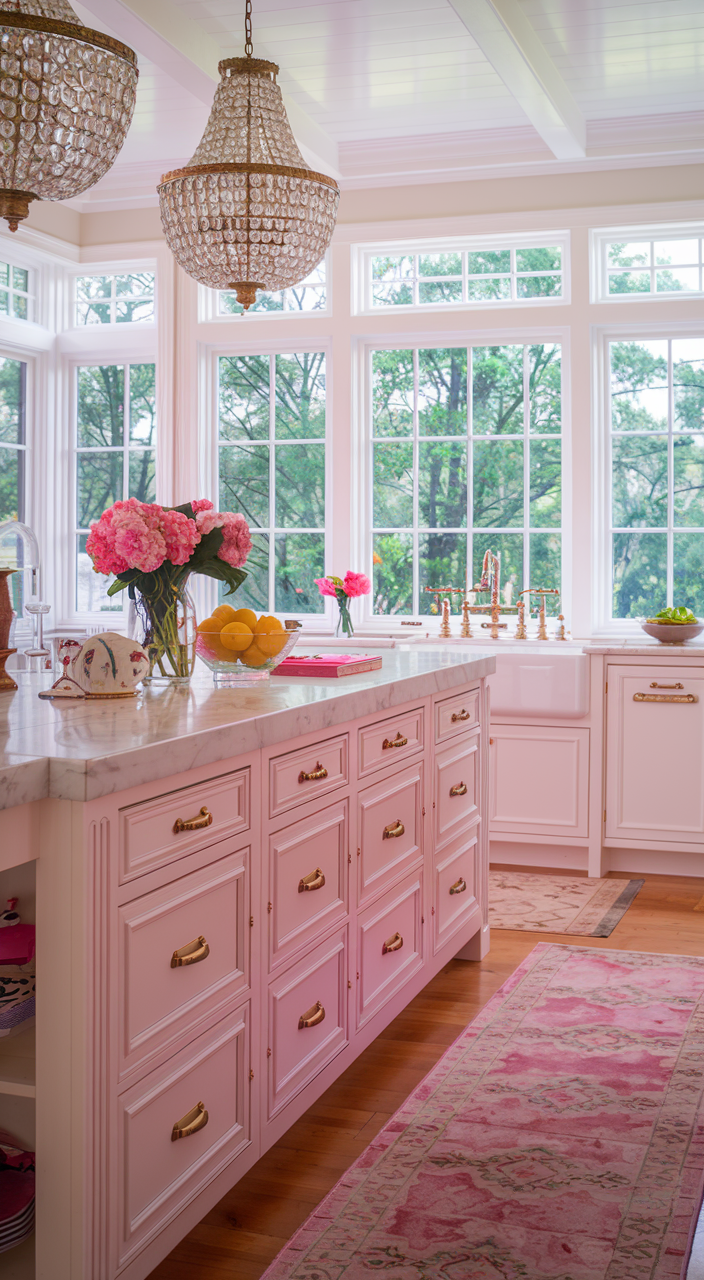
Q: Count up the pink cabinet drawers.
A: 12